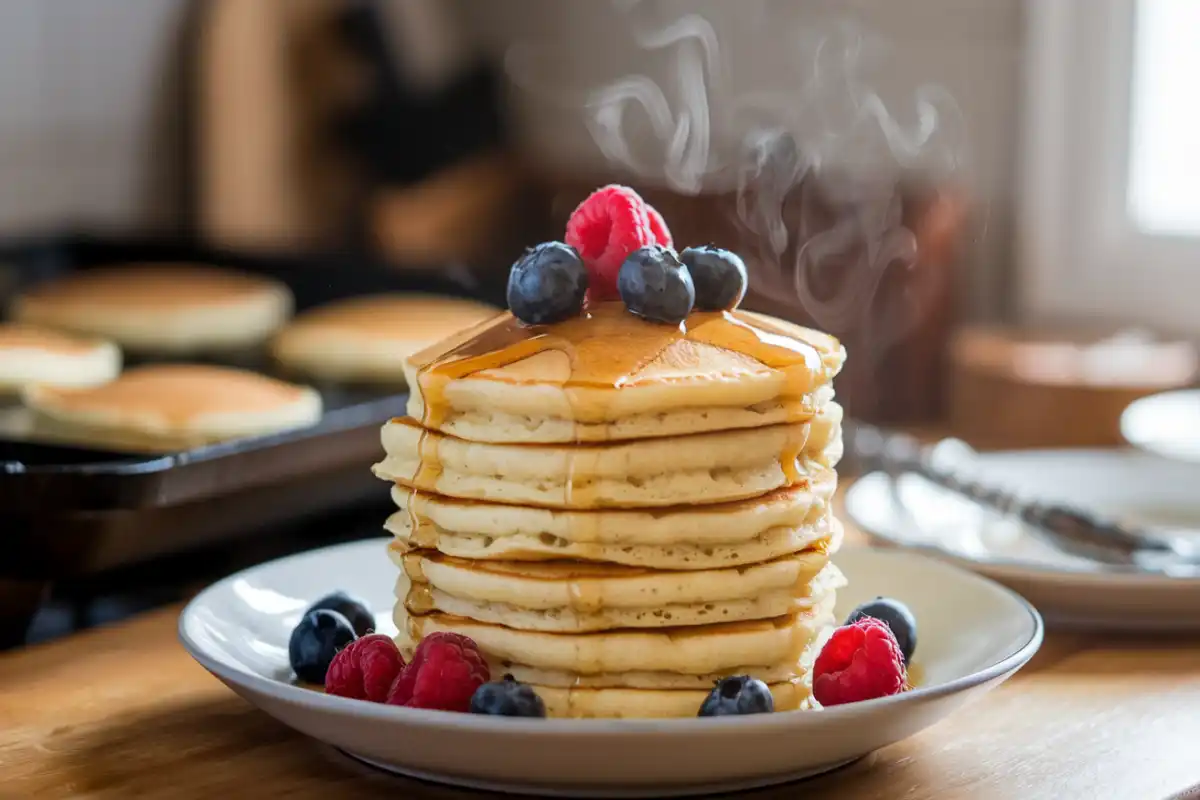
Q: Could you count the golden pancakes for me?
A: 10